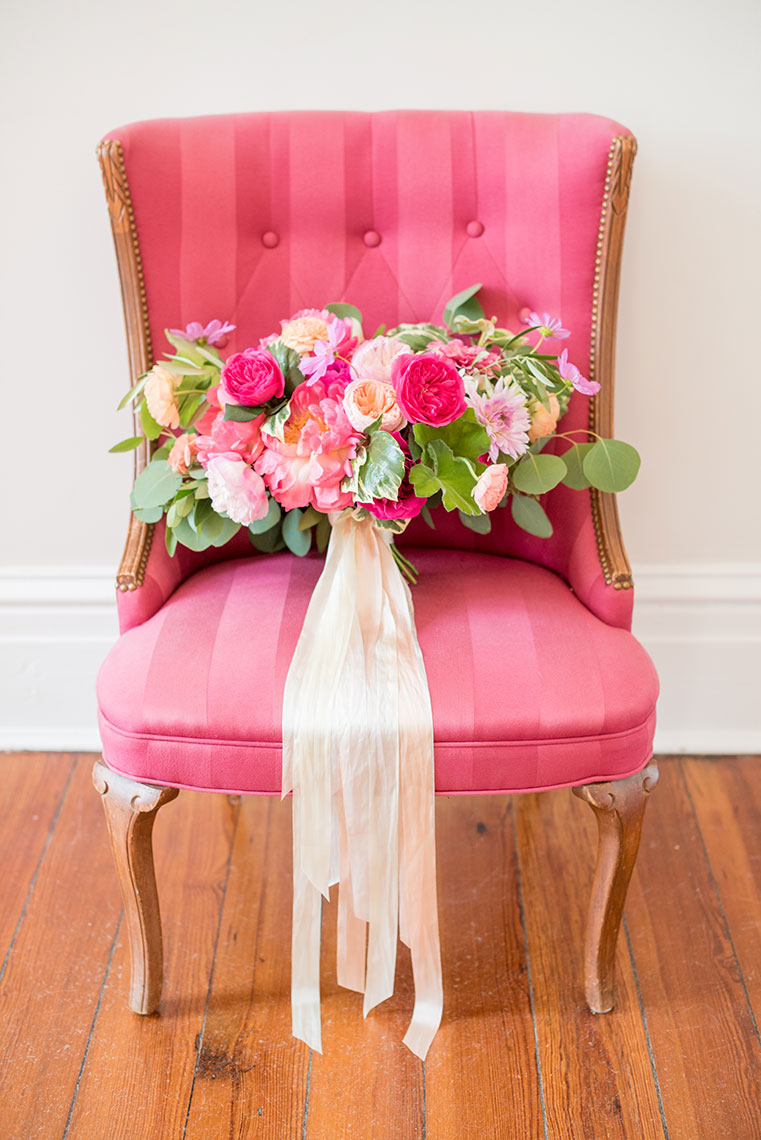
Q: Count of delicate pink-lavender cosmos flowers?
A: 4